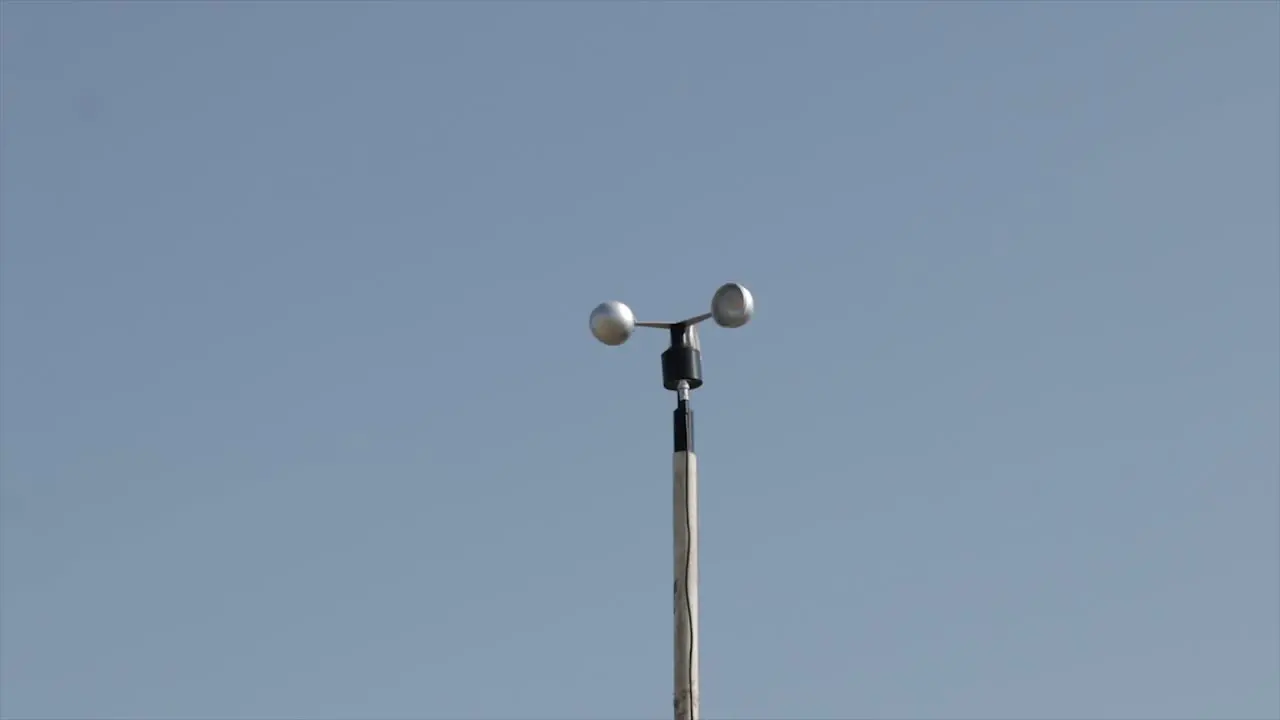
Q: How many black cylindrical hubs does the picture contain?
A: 1